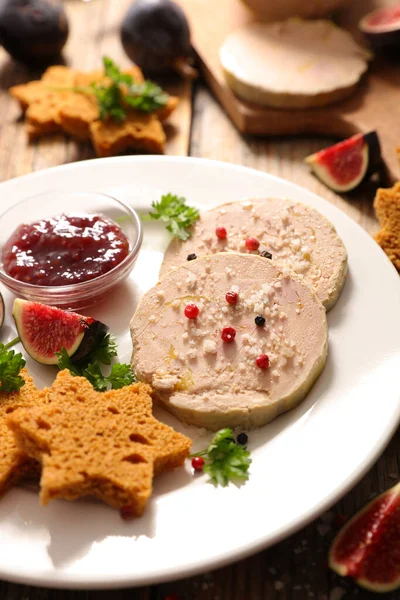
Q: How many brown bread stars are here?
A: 5